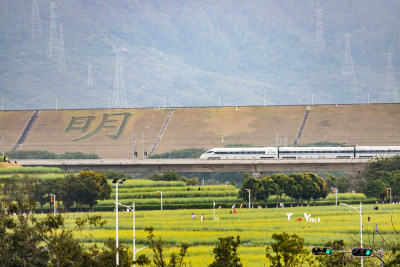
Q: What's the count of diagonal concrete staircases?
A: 3